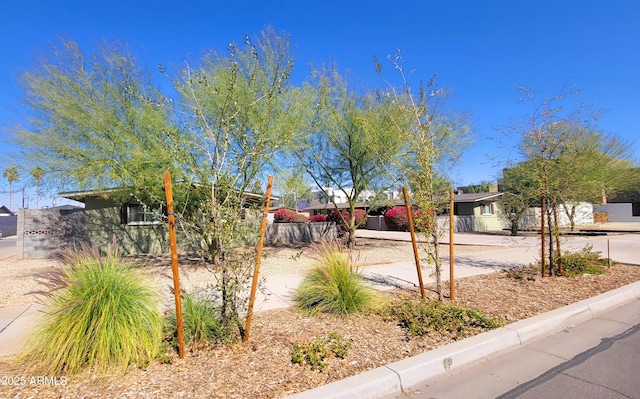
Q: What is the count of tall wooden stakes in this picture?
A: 6